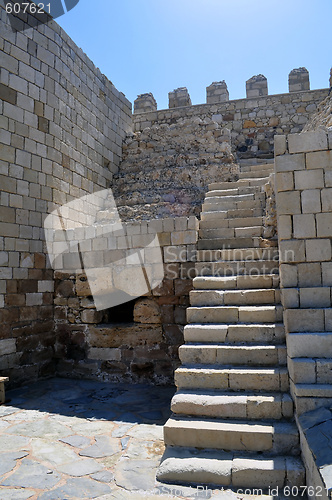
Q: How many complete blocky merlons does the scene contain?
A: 5